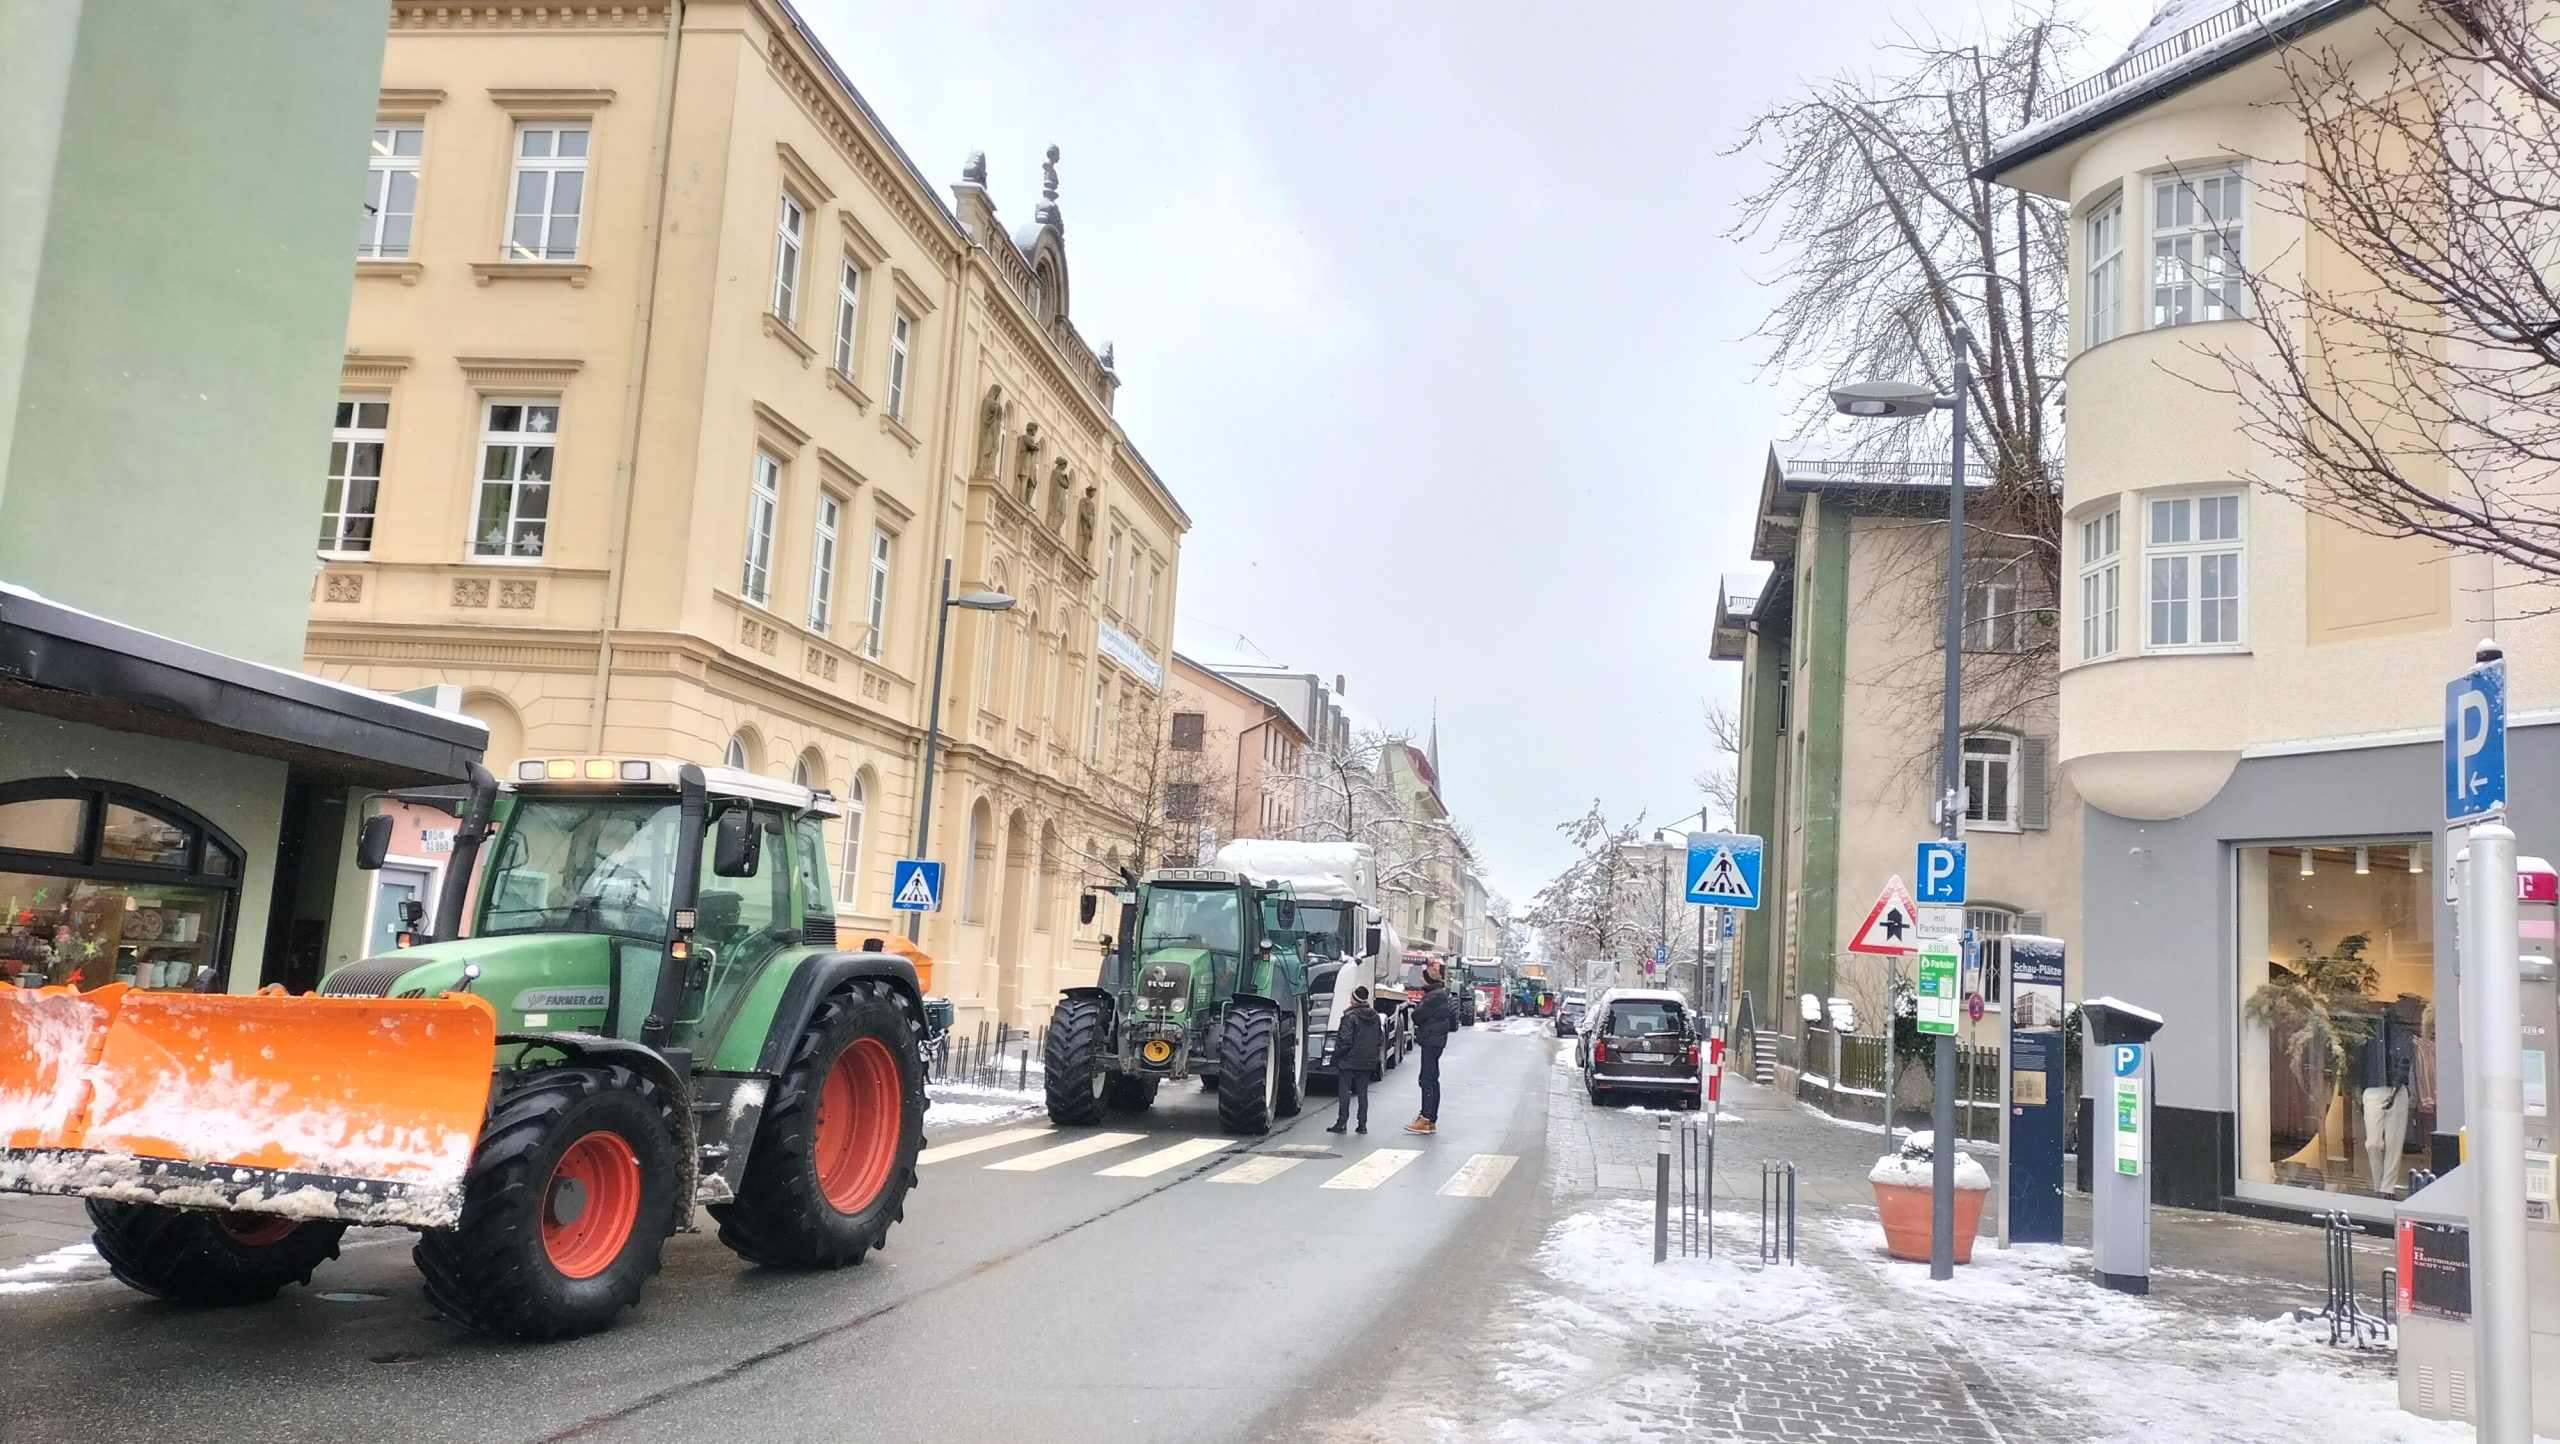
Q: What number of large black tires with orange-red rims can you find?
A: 3